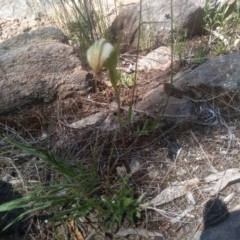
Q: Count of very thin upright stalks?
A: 2